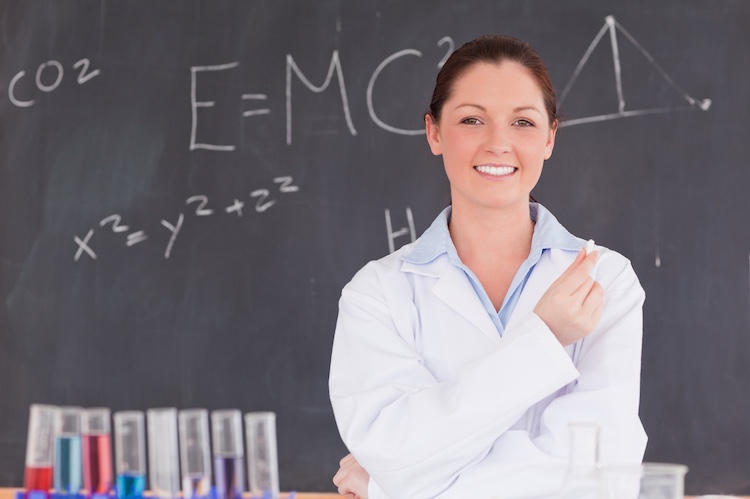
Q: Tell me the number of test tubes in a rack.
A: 8